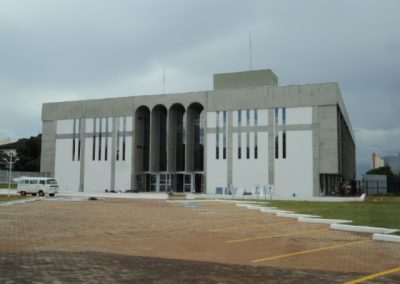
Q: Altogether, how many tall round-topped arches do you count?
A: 4